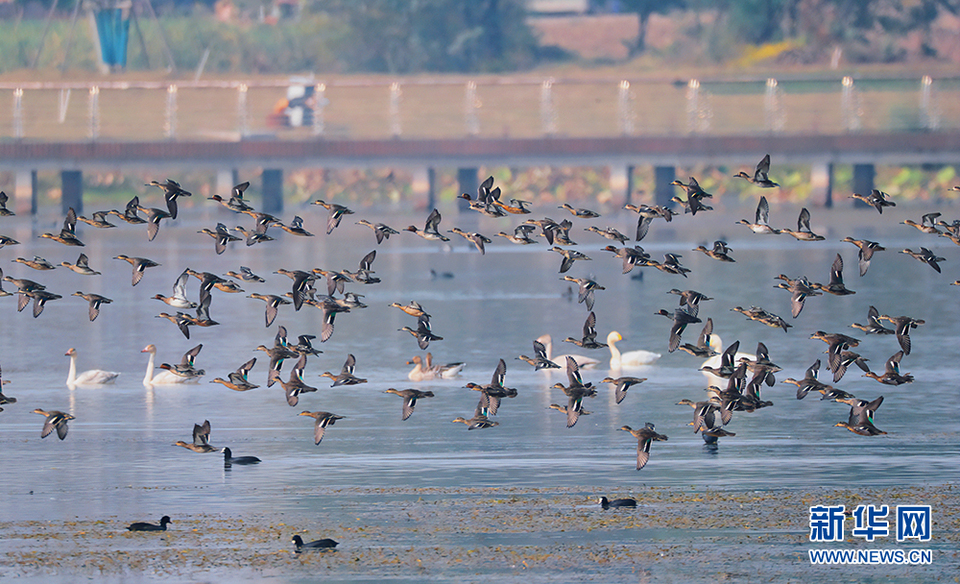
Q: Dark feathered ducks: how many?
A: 4